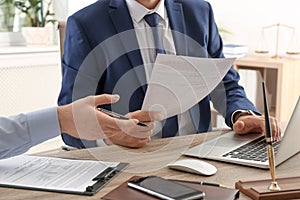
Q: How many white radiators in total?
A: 1